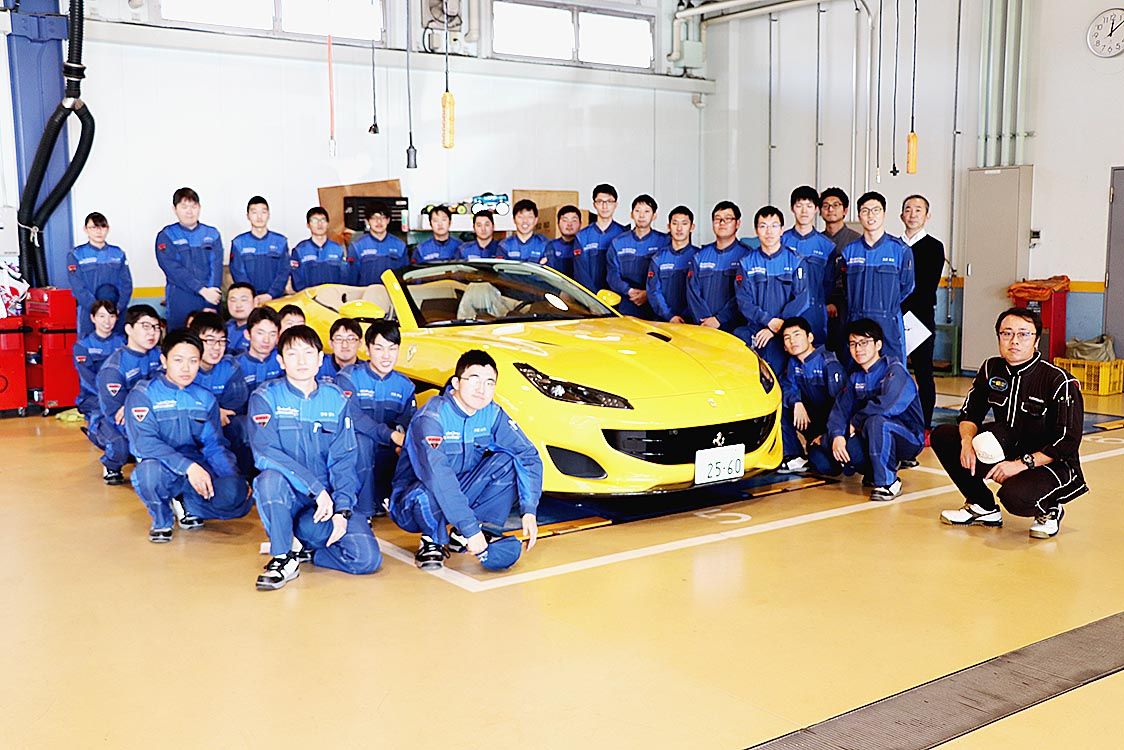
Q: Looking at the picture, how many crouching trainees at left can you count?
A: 11